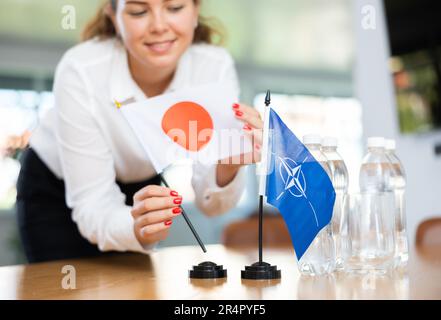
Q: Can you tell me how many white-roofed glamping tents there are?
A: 0